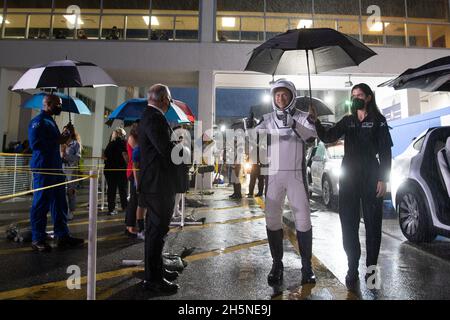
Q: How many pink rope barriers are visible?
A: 0